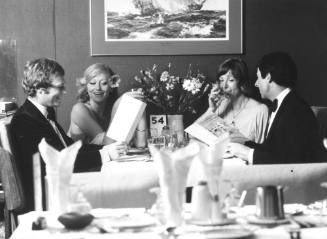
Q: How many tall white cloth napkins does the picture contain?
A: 3